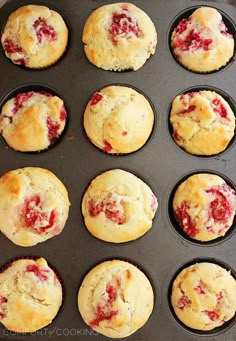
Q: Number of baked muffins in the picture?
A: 12